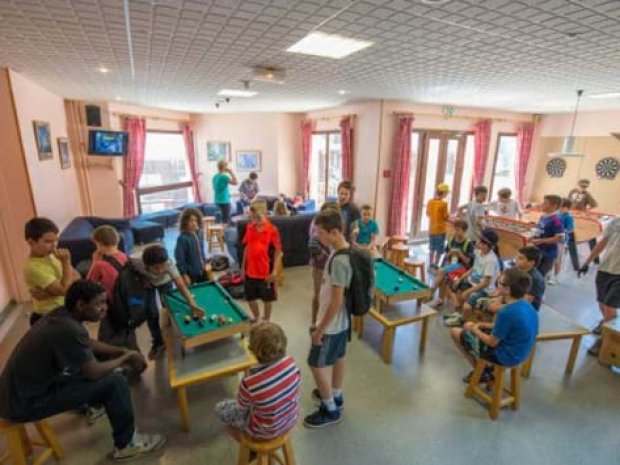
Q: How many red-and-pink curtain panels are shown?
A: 7